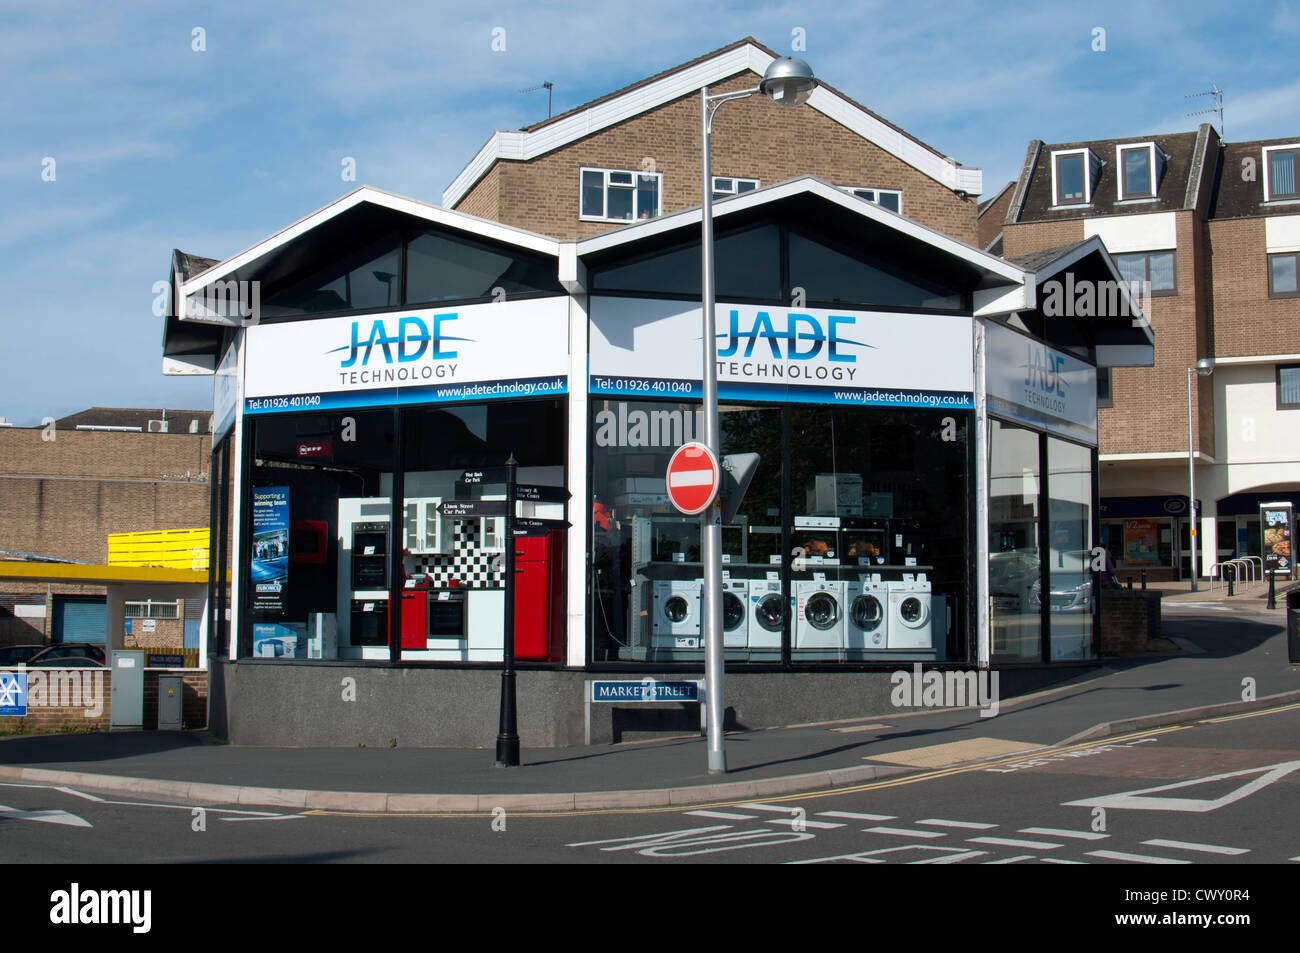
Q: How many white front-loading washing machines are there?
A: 6